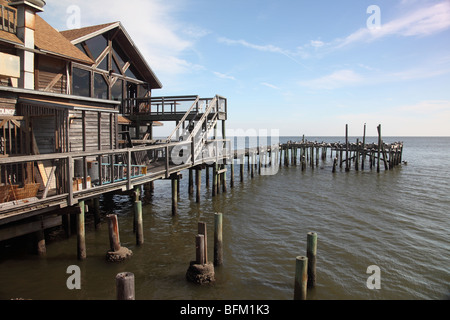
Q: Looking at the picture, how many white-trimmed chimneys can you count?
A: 1